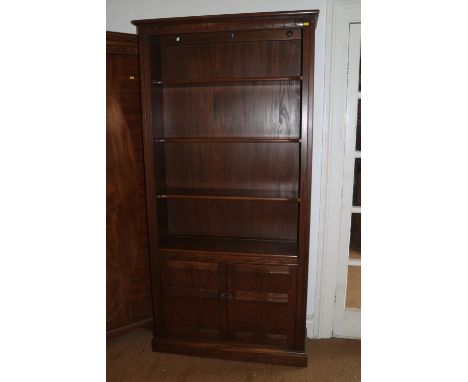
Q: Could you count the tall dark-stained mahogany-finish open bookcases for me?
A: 1